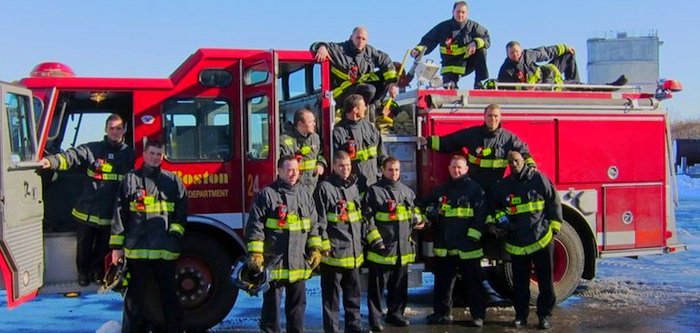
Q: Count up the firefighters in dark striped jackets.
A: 13